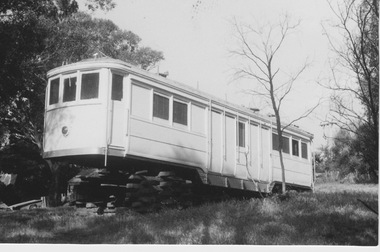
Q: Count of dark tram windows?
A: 11